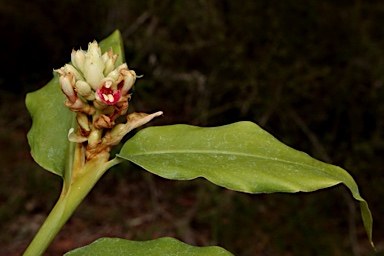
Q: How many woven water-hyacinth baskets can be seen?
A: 0